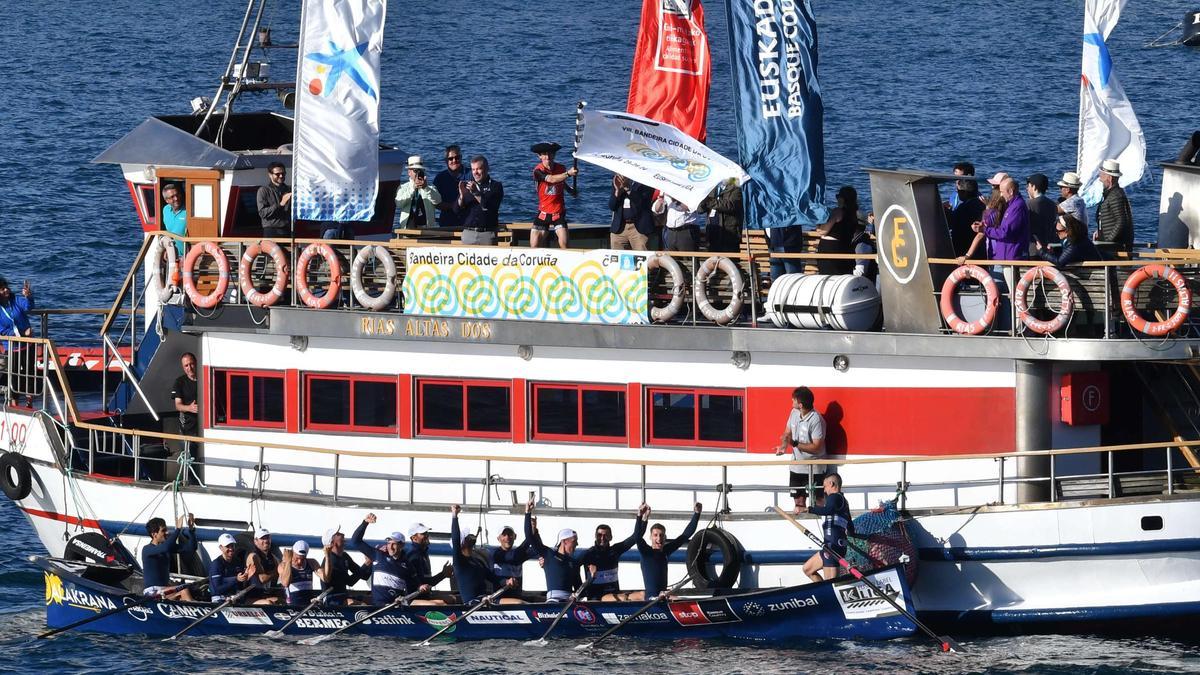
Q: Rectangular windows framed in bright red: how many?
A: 5